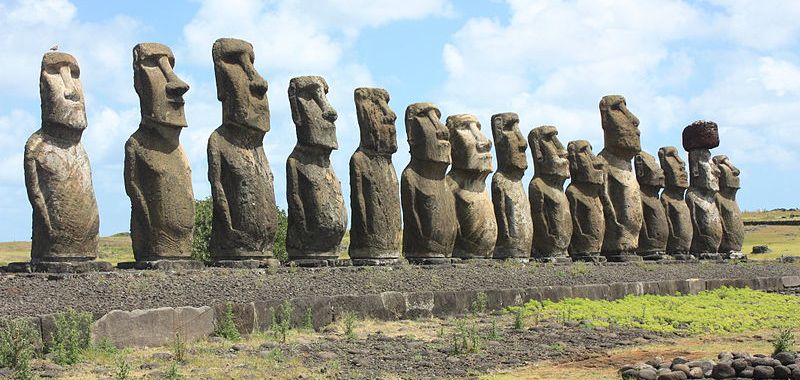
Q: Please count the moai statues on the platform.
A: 15